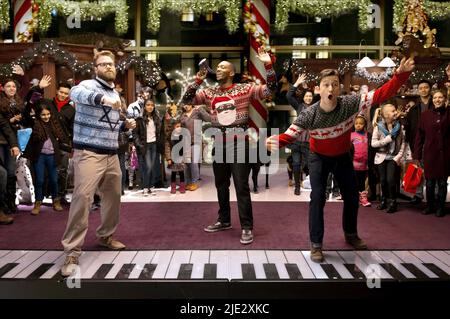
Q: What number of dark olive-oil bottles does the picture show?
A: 0